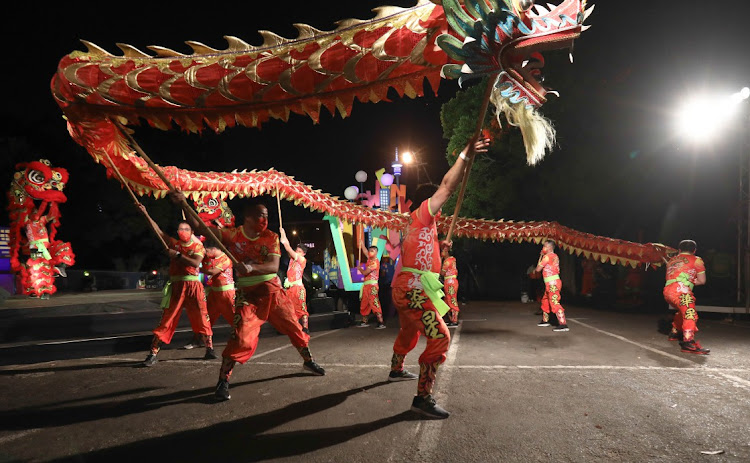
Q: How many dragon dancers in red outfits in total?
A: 9